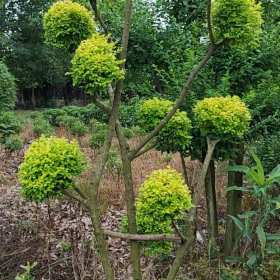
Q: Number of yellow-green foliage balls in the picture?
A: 7